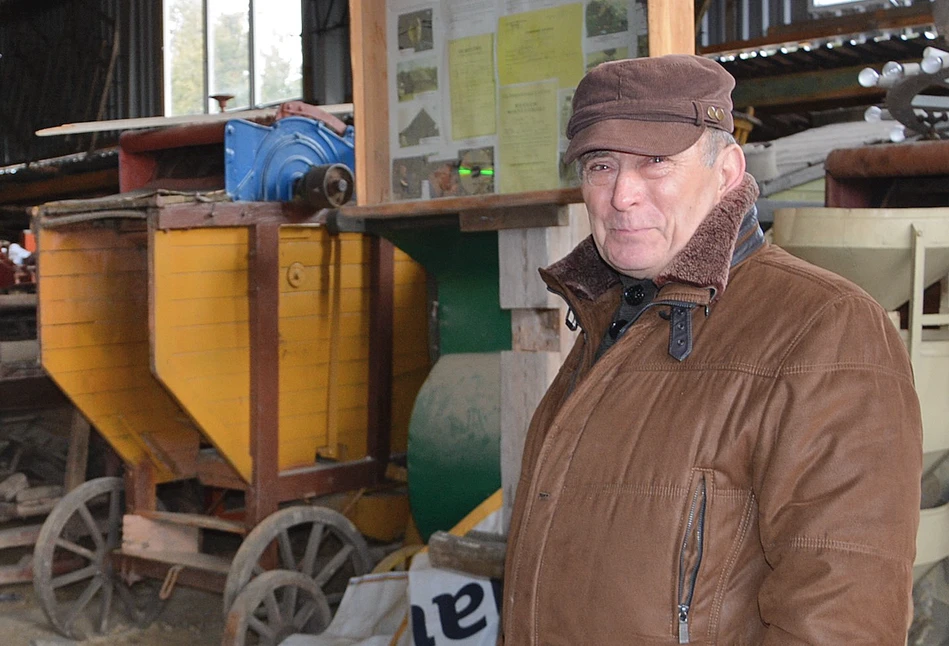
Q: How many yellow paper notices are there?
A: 3